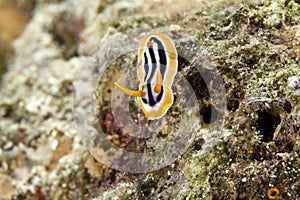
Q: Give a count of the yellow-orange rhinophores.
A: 2